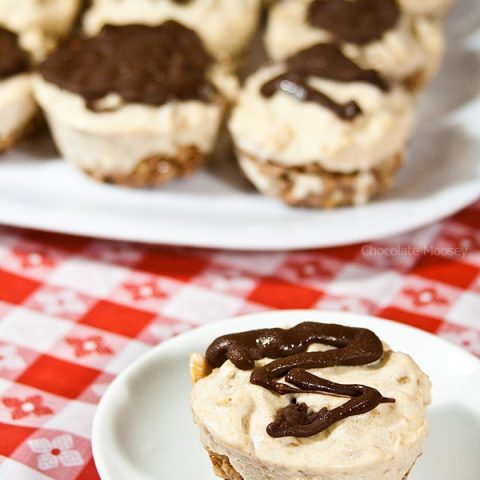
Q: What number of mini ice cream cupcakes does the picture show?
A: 8